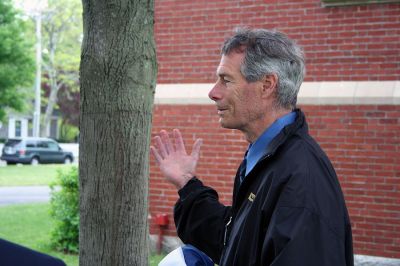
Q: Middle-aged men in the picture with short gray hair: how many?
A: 1